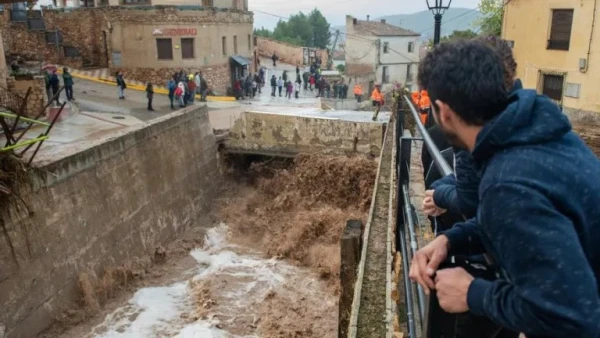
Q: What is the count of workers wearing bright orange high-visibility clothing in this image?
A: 4